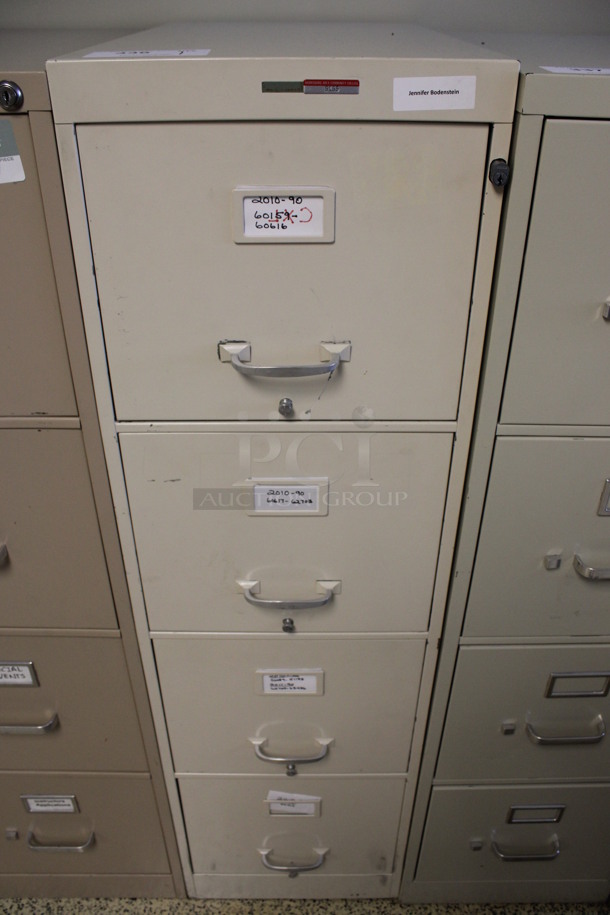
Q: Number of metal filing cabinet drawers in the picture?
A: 12